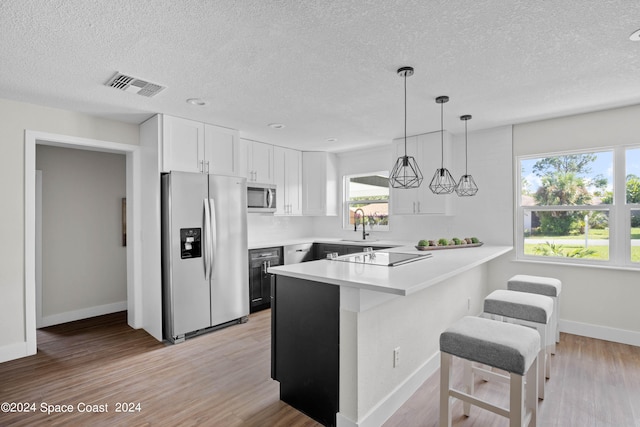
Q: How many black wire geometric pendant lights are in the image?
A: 3